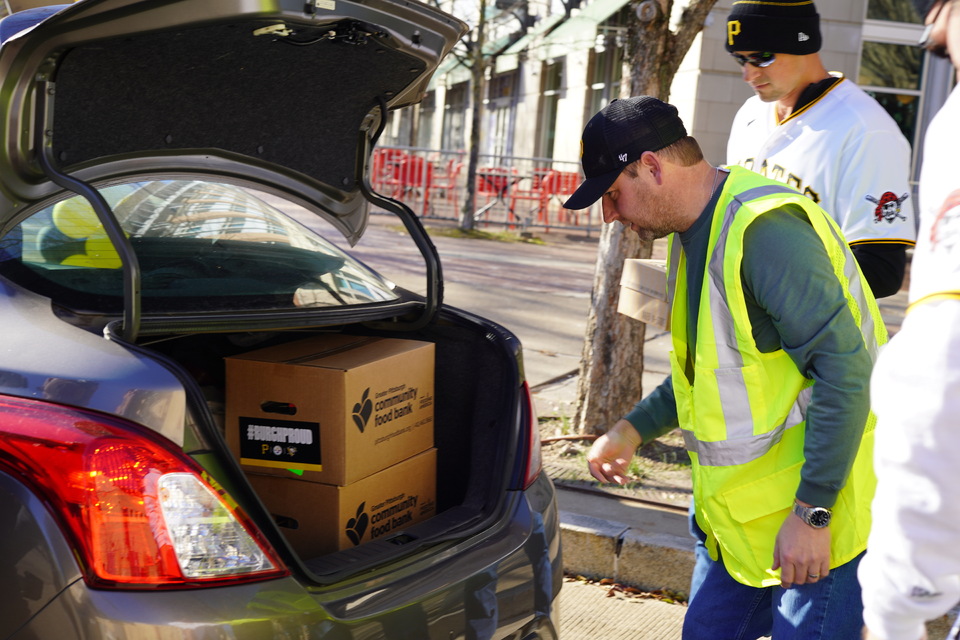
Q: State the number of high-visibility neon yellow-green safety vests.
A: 1